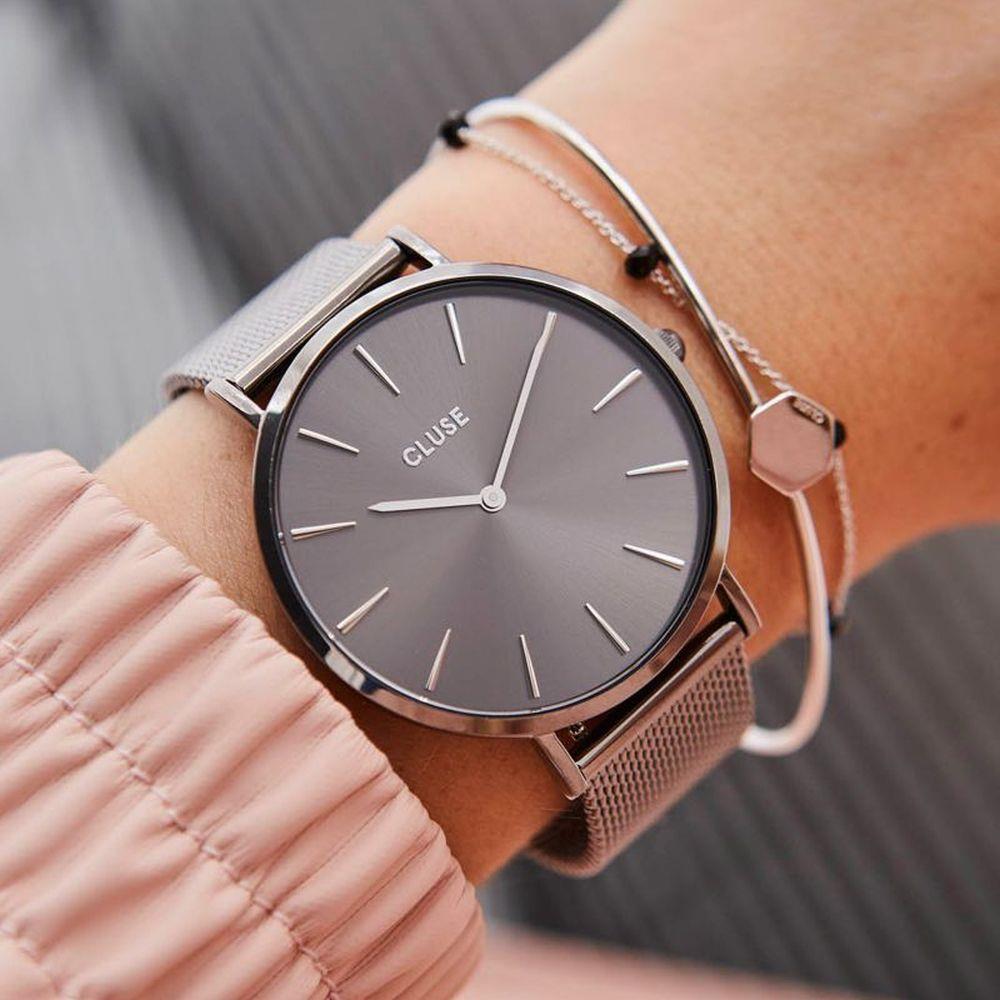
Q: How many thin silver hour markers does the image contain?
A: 12